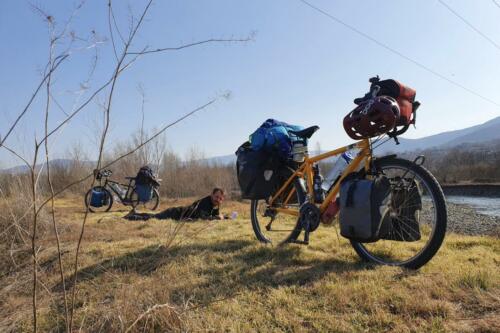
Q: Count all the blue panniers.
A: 2